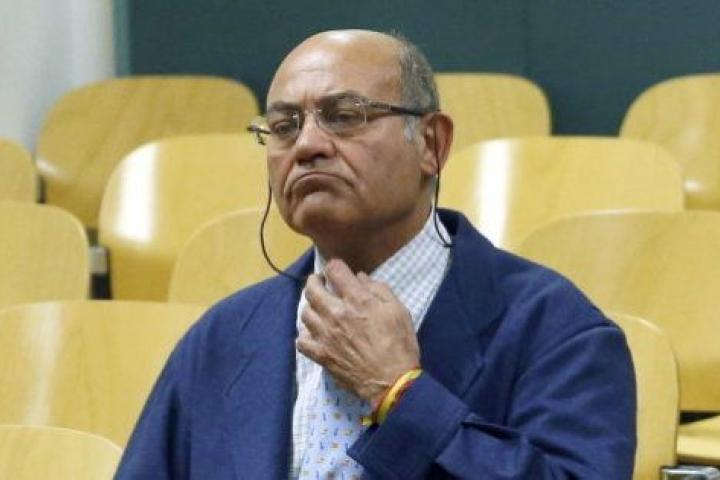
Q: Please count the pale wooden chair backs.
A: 12